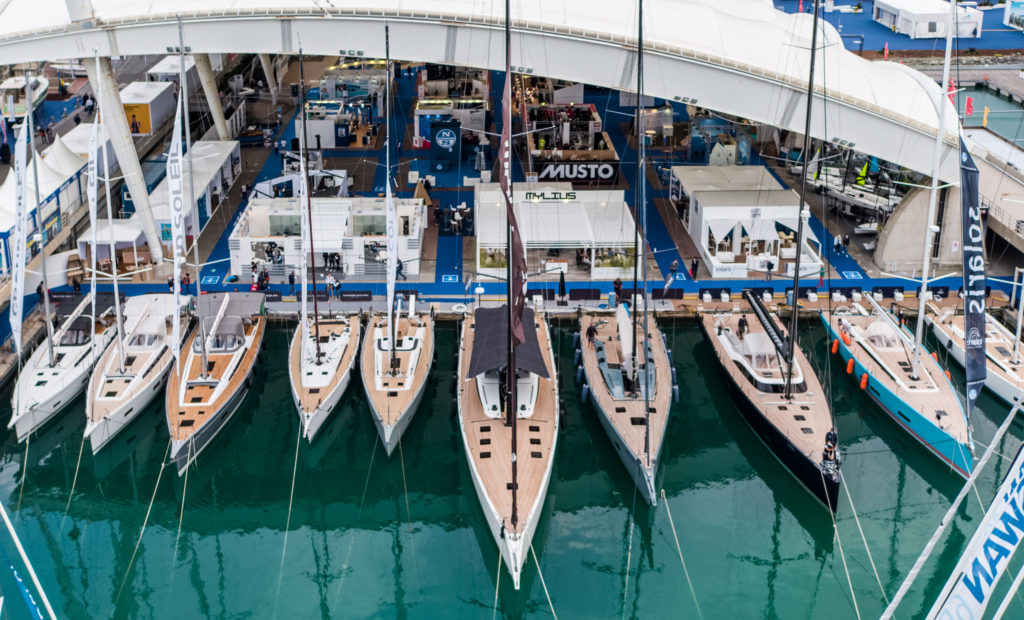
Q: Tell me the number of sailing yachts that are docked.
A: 10